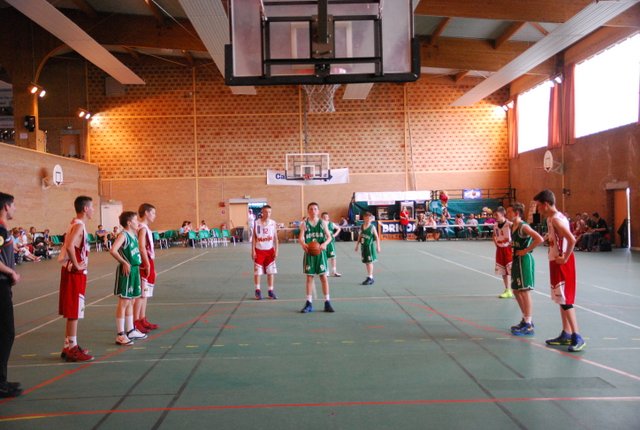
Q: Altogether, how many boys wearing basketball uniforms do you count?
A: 10